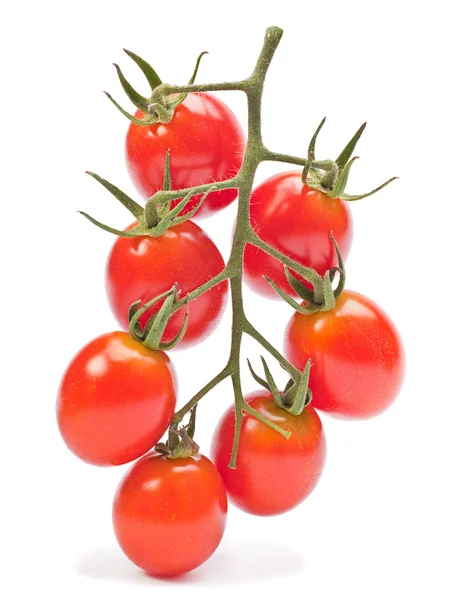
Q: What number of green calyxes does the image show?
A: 7